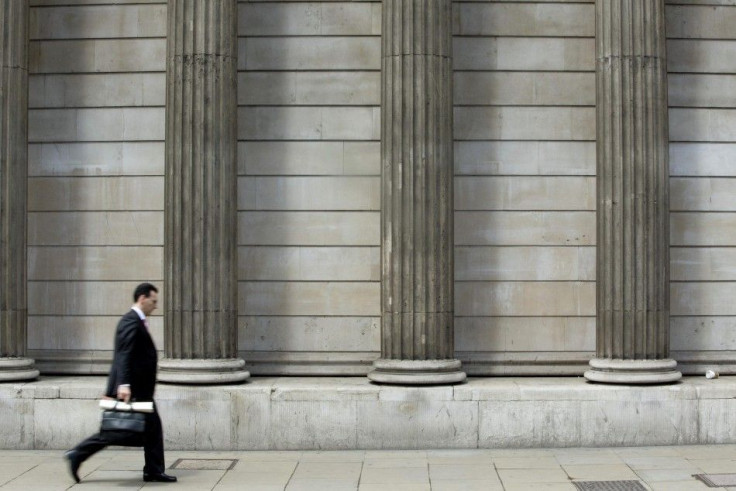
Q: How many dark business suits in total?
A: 1